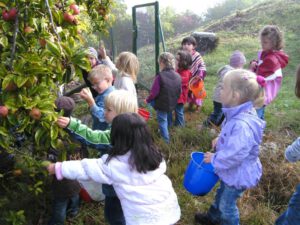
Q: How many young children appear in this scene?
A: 13